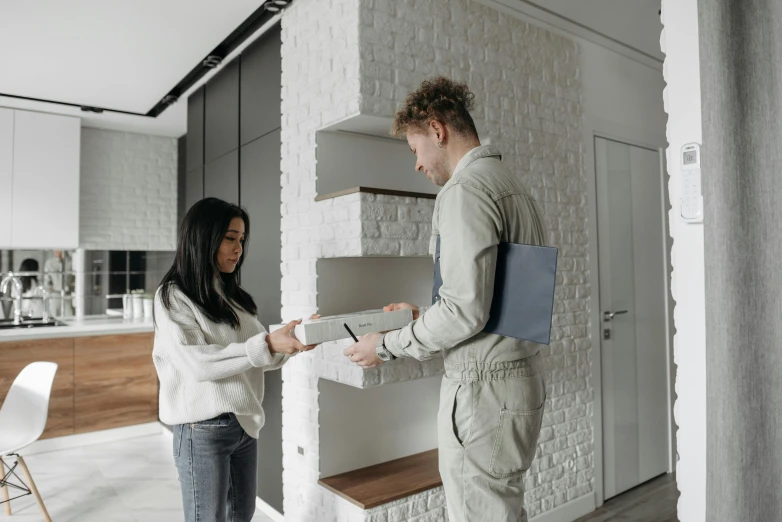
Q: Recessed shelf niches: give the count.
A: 3